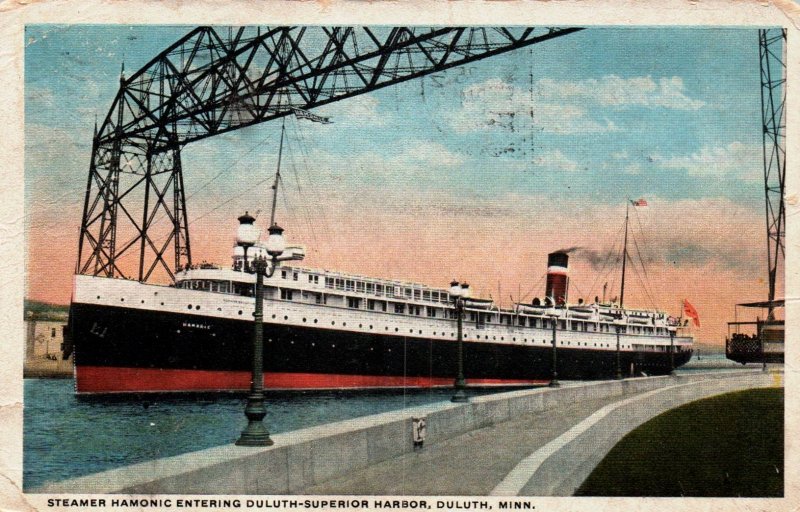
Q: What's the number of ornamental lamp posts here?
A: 5